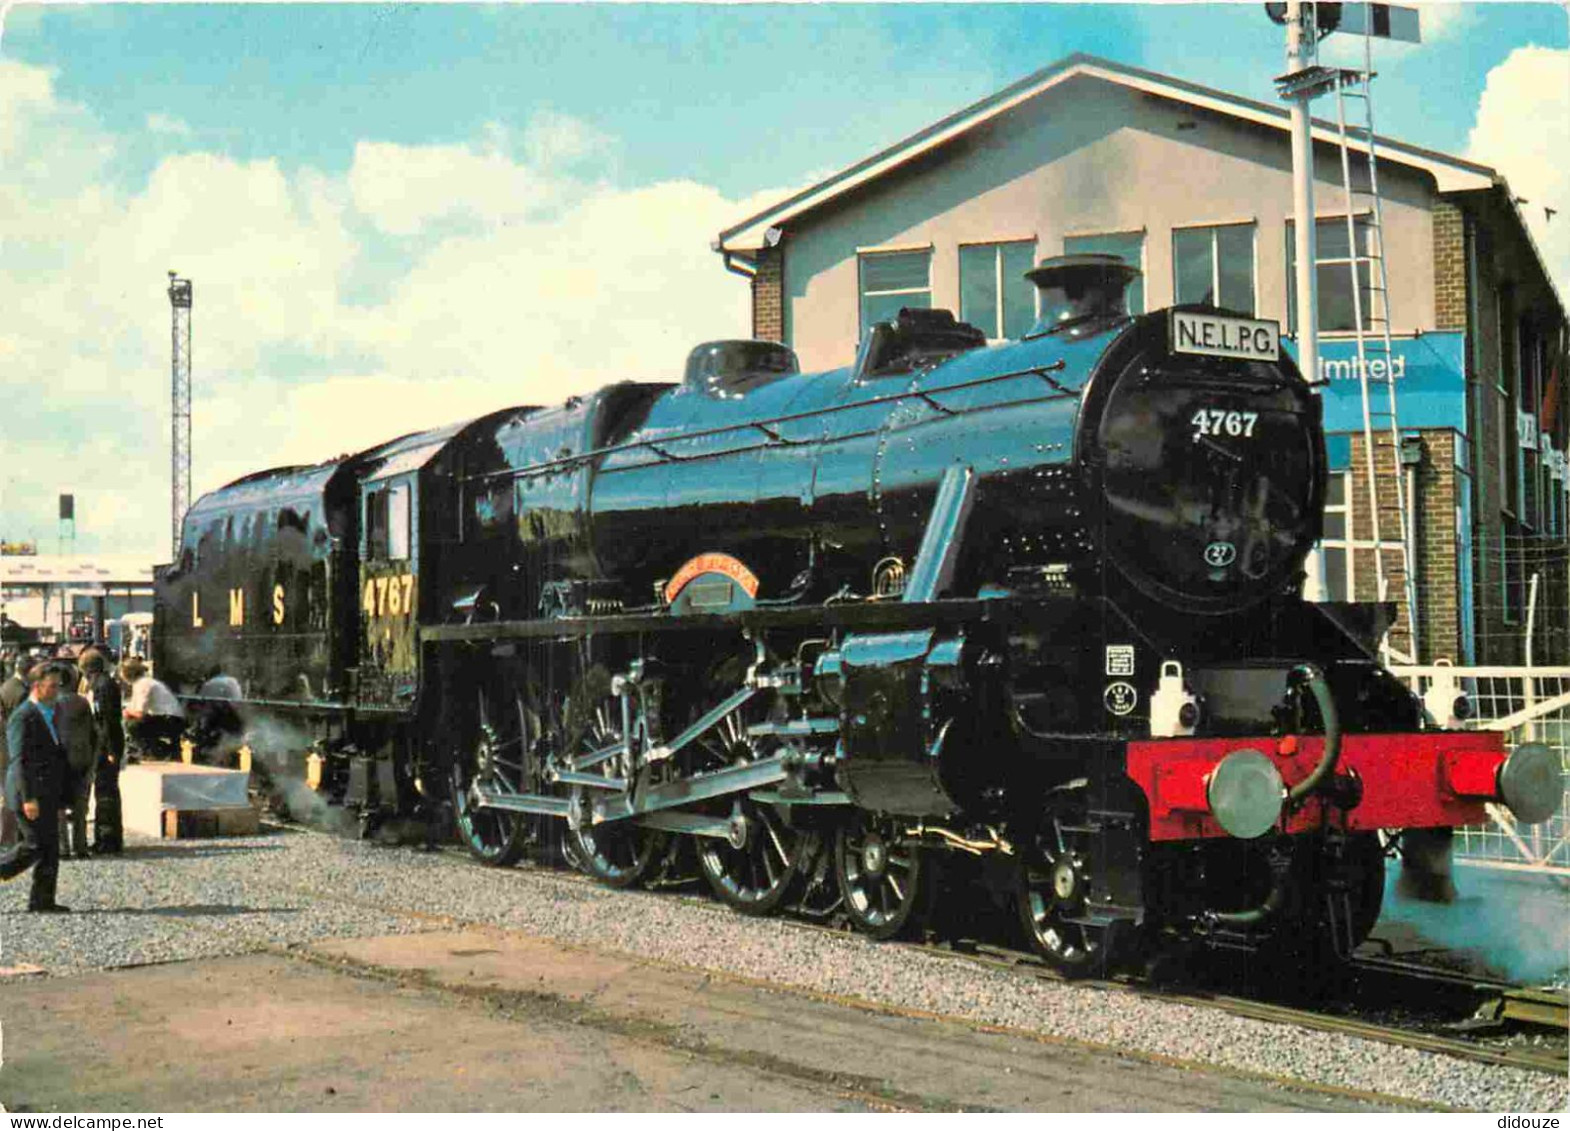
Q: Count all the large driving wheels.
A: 3